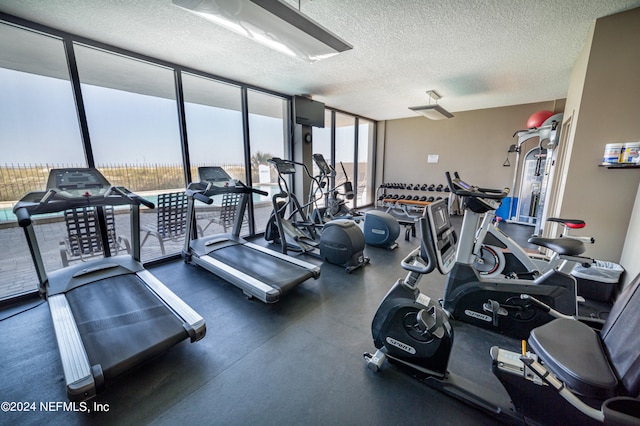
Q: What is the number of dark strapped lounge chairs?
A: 3